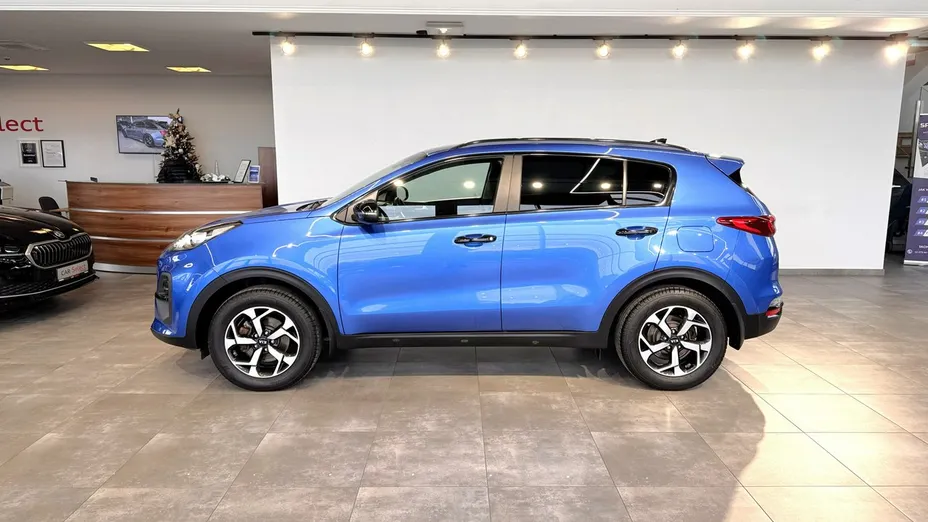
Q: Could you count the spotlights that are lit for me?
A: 9